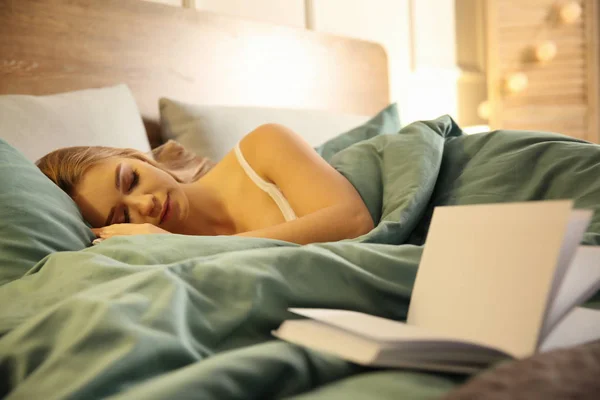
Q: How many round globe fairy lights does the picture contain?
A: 4